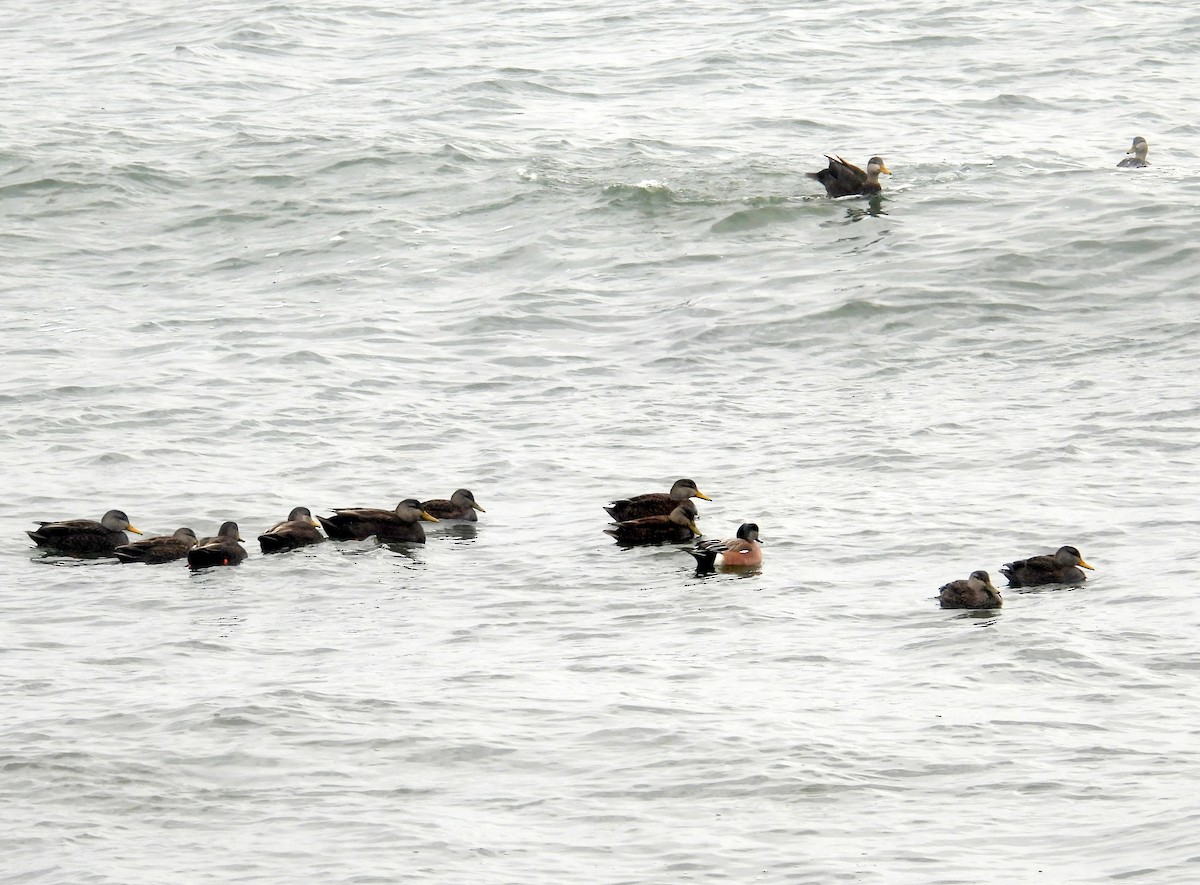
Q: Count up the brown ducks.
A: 12